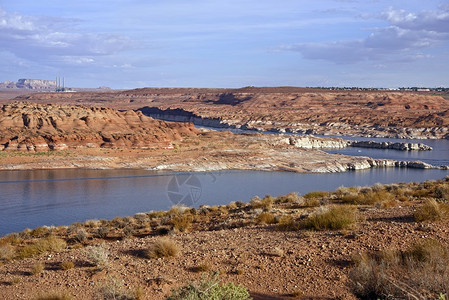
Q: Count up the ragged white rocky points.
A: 2